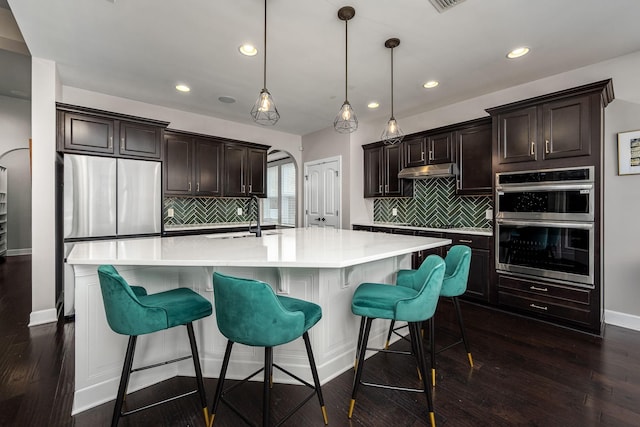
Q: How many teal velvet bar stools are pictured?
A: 4